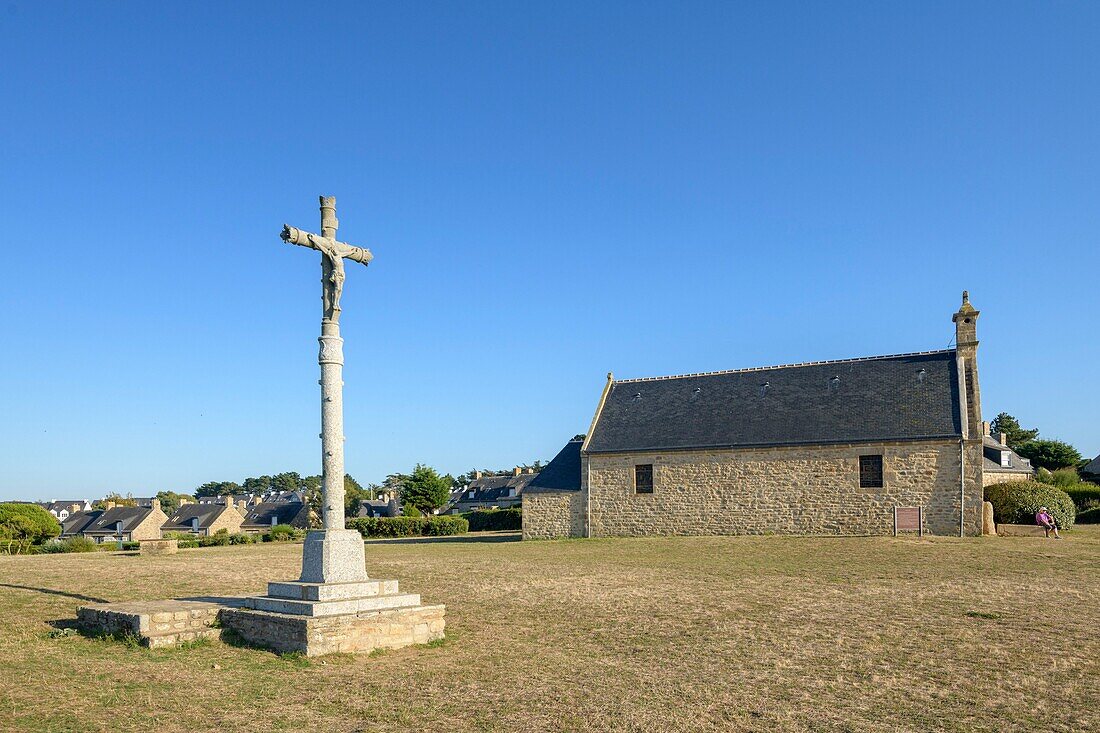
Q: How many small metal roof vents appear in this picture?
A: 5